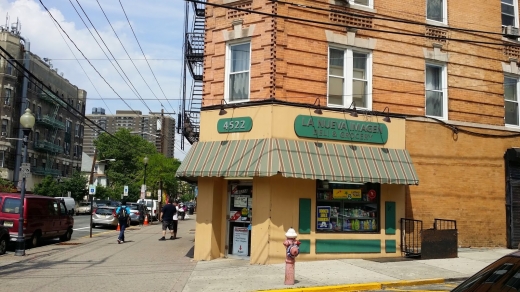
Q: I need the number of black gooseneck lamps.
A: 4